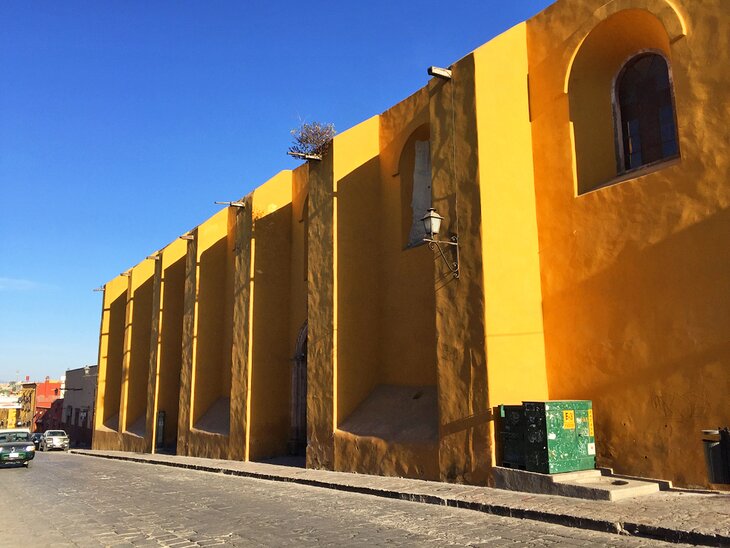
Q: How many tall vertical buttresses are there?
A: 7